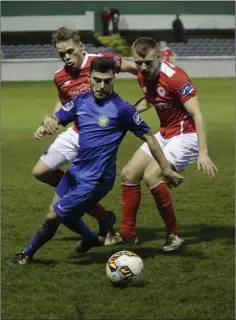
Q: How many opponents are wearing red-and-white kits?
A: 2